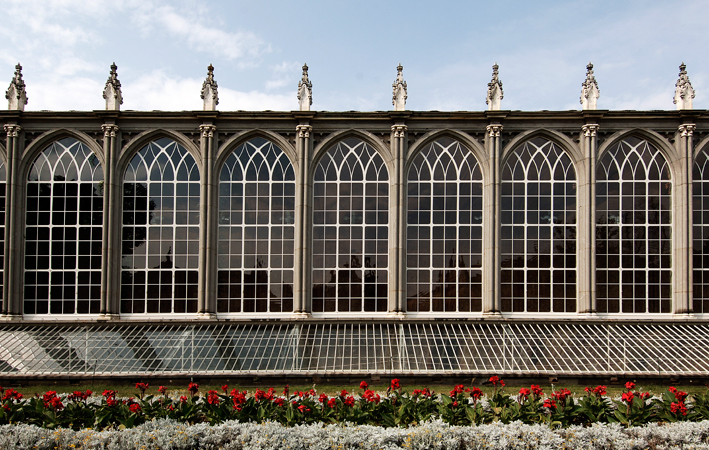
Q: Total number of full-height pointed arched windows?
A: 7